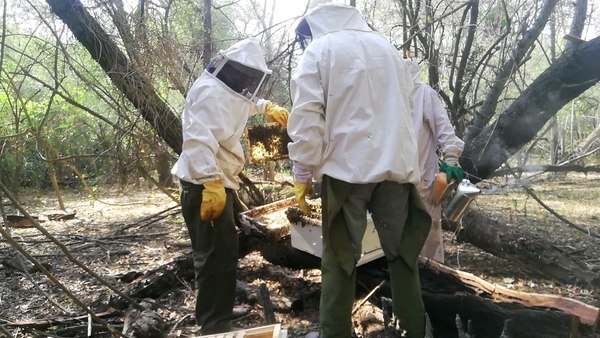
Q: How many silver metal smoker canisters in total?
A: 1